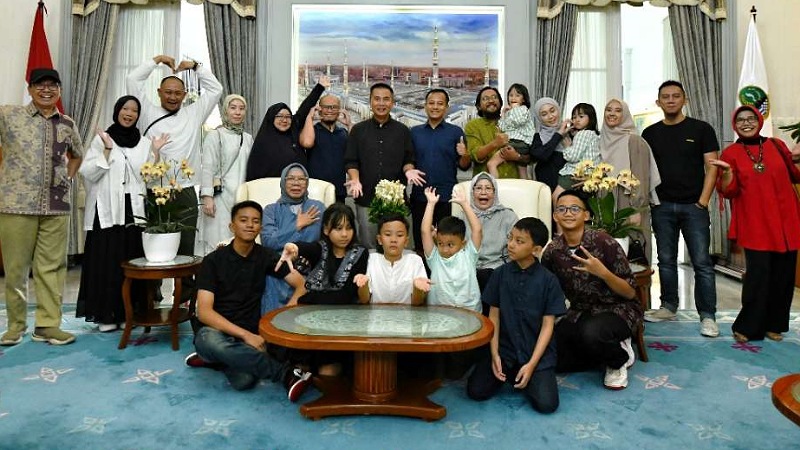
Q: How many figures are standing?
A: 13